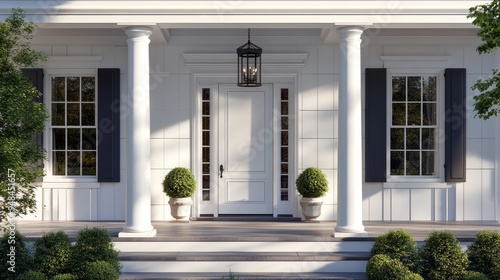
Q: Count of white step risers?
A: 2